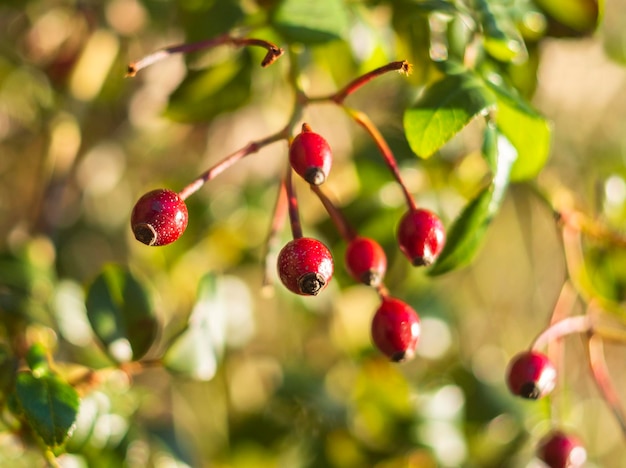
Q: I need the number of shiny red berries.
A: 8